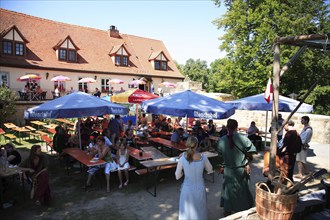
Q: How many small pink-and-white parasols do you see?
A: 6